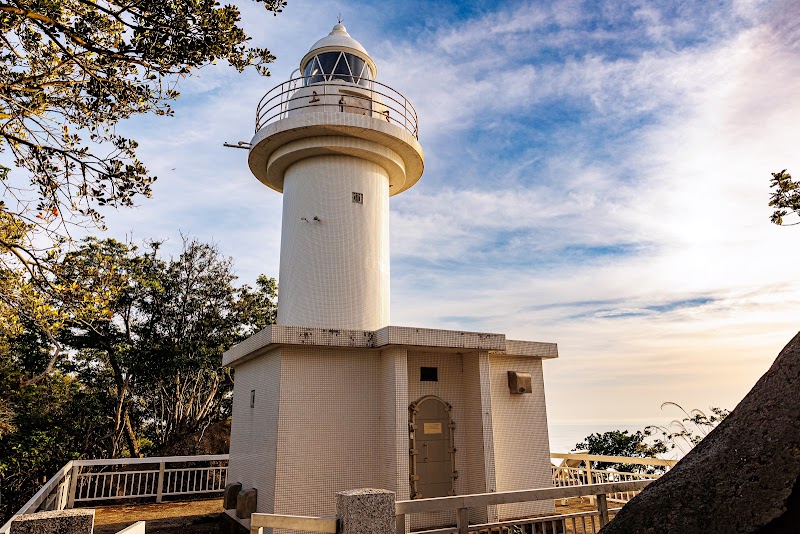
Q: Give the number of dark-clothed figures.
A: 0